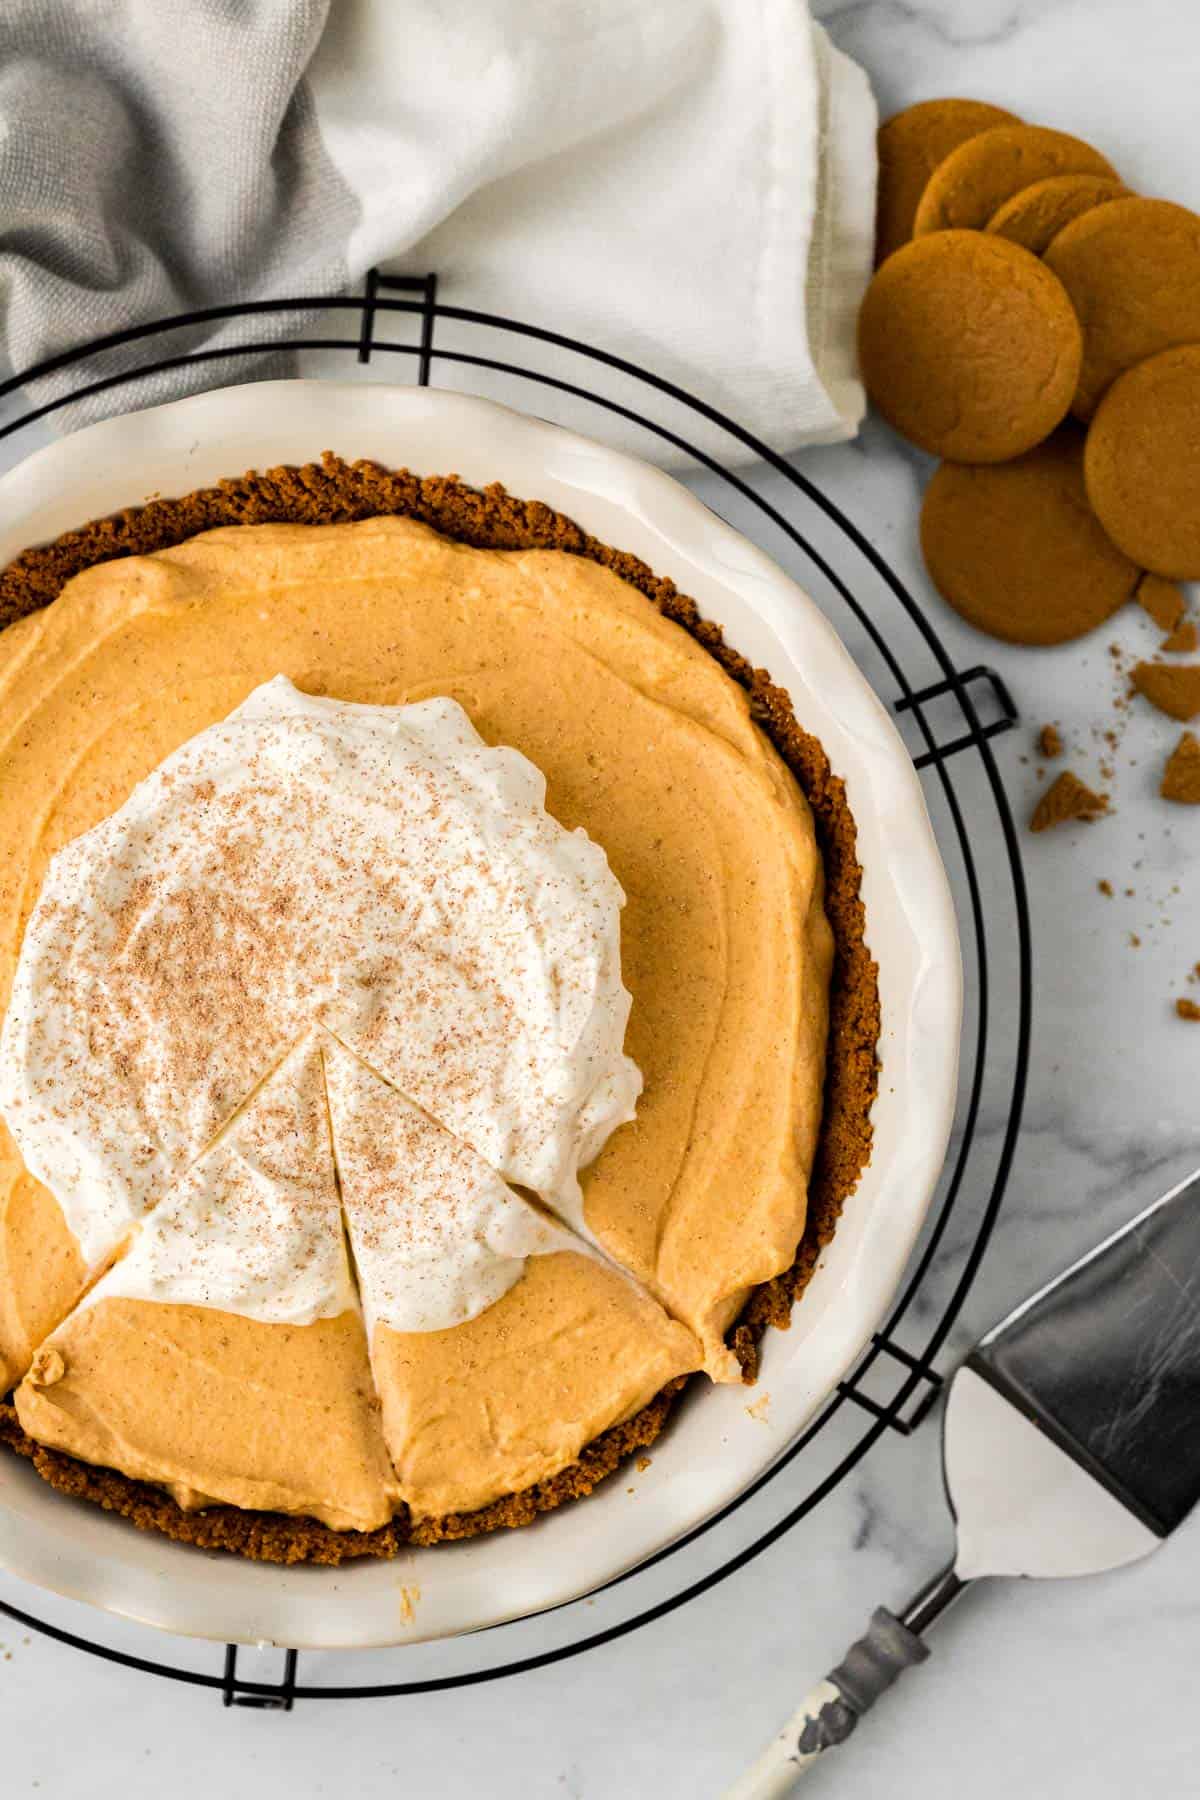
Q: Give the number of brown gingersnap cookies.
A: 7